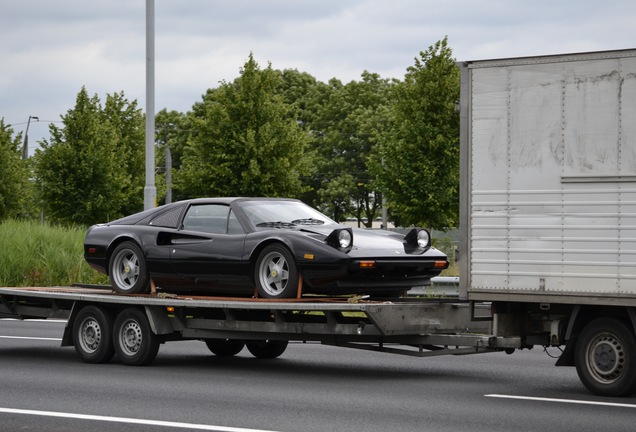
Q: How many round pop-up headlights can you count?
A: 2